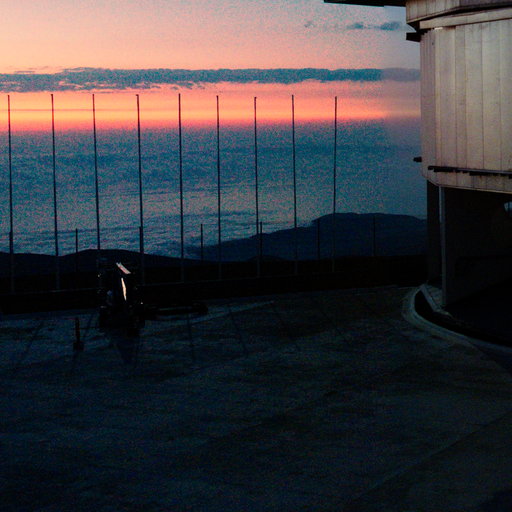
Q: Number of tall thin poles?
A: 9